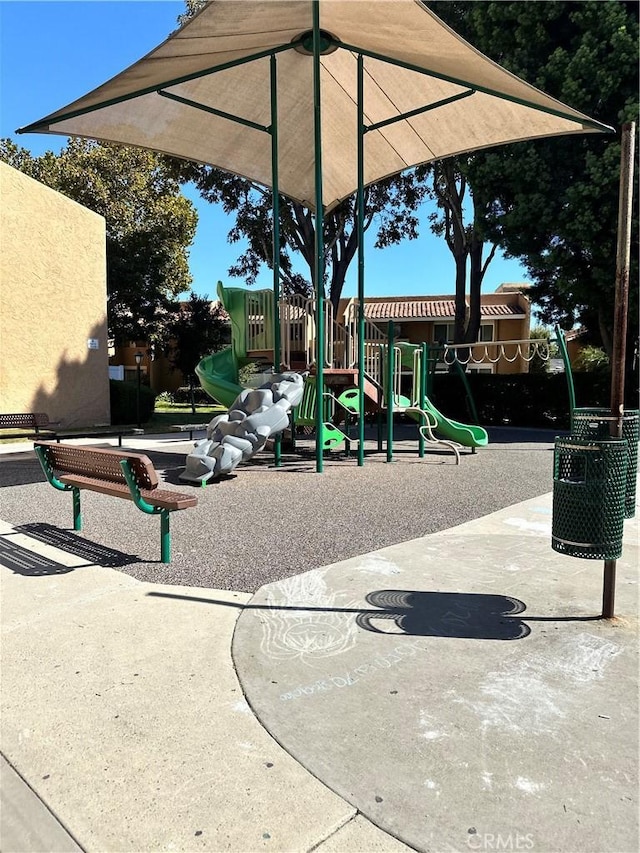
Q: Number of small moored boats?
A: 0